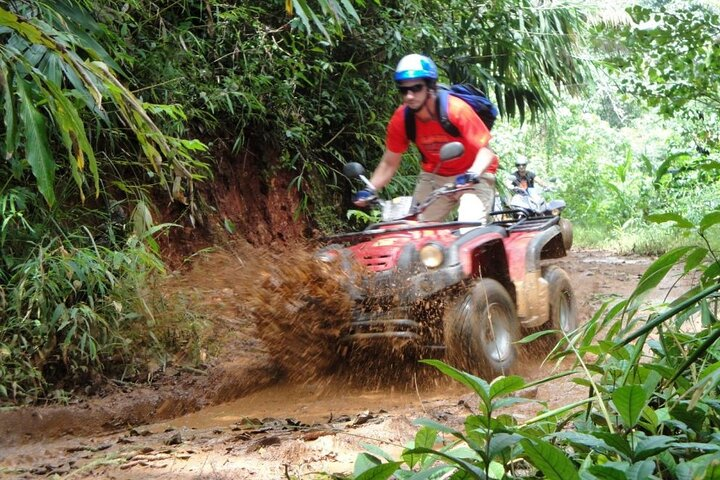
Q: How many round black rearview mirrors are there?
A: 2